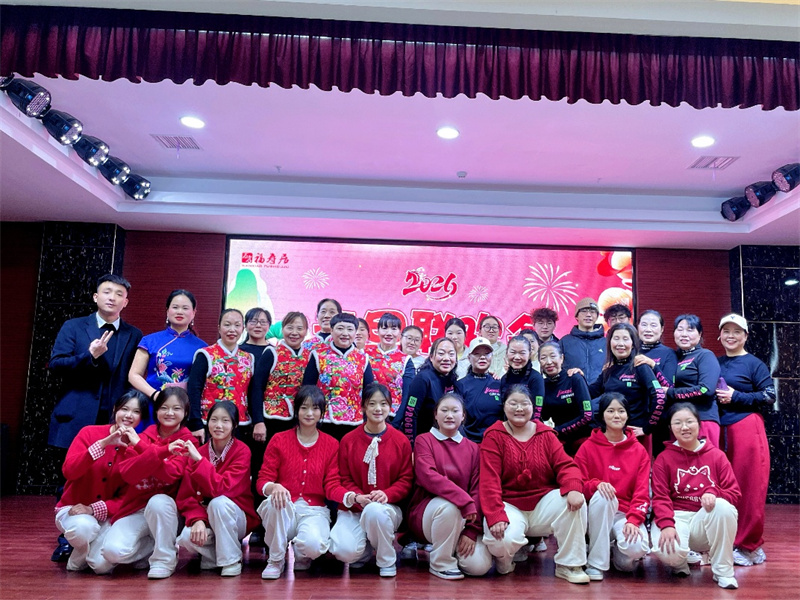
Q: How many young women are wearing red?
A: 9